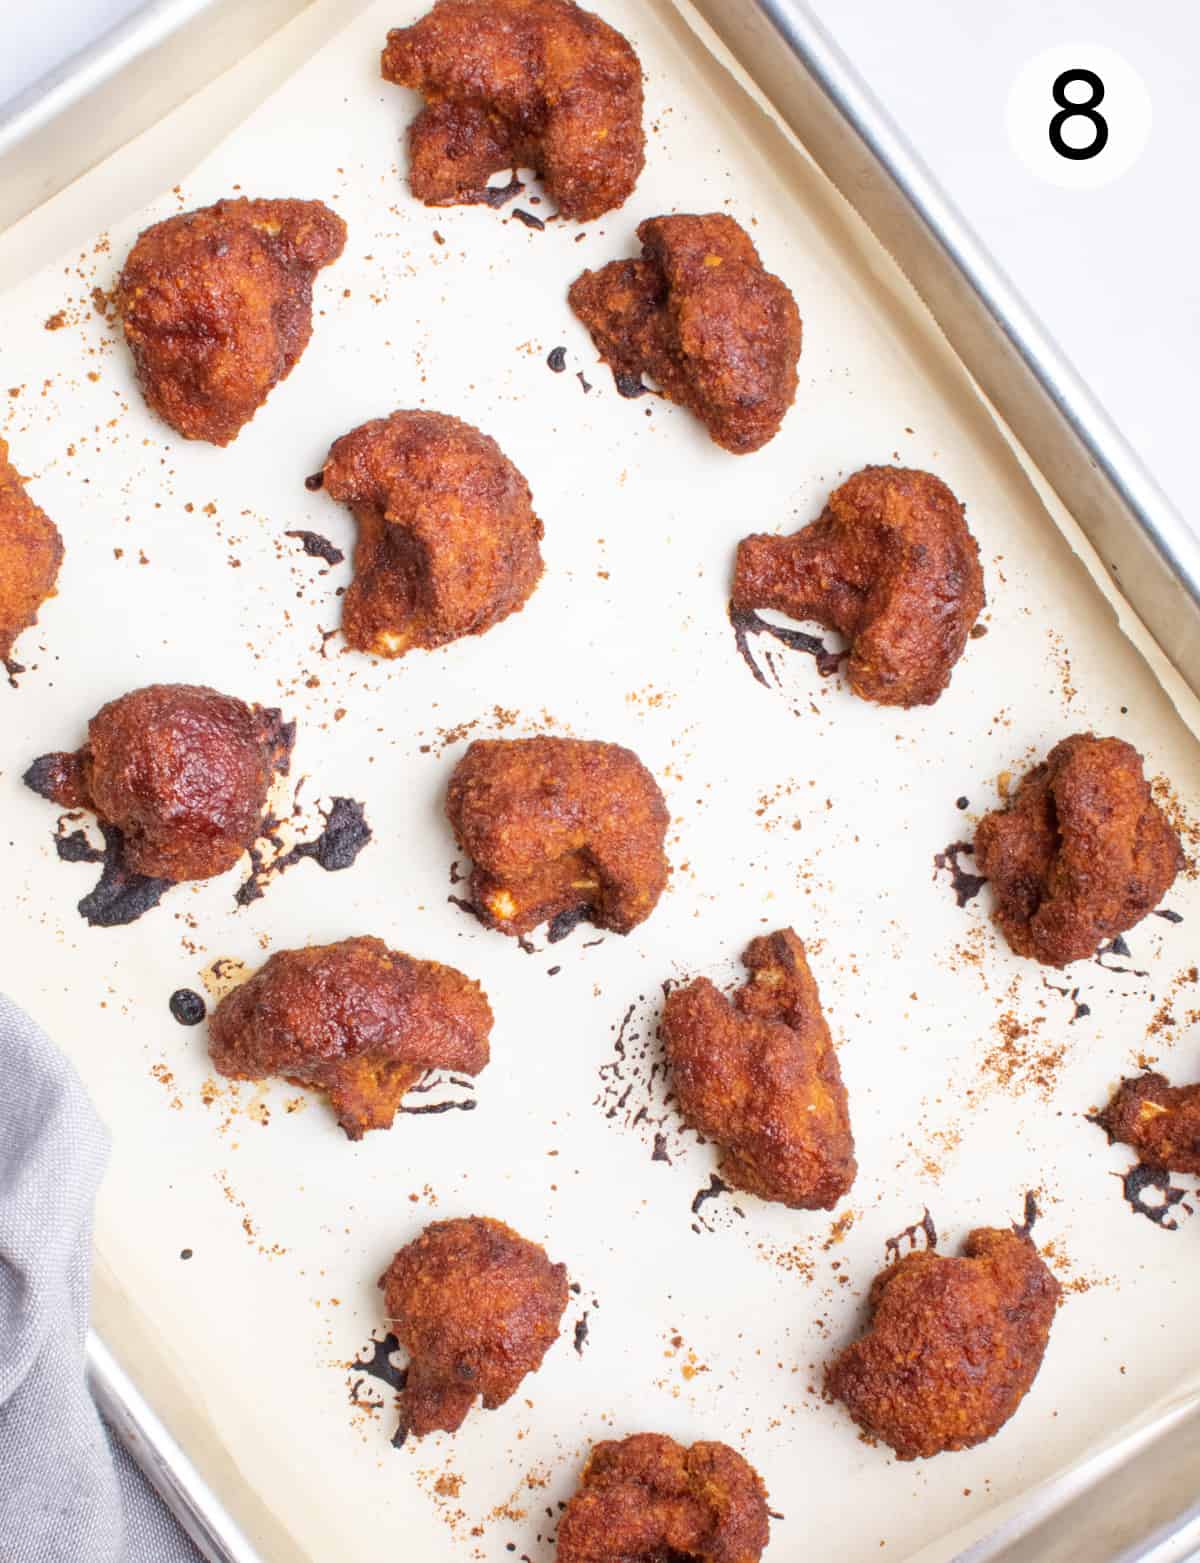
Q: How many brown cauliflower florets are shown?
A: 15